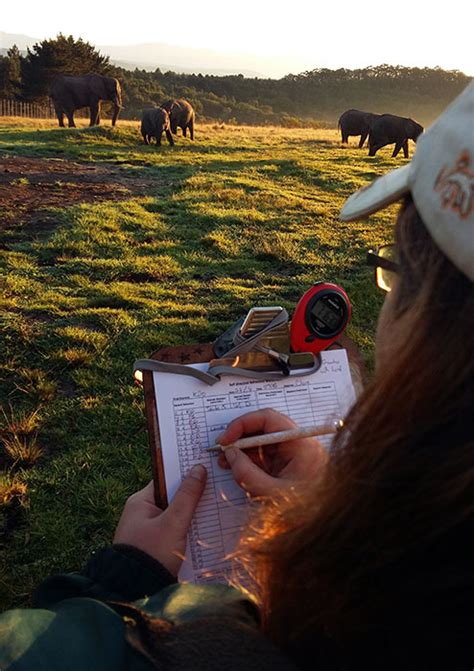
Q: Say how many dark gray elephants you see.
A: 5